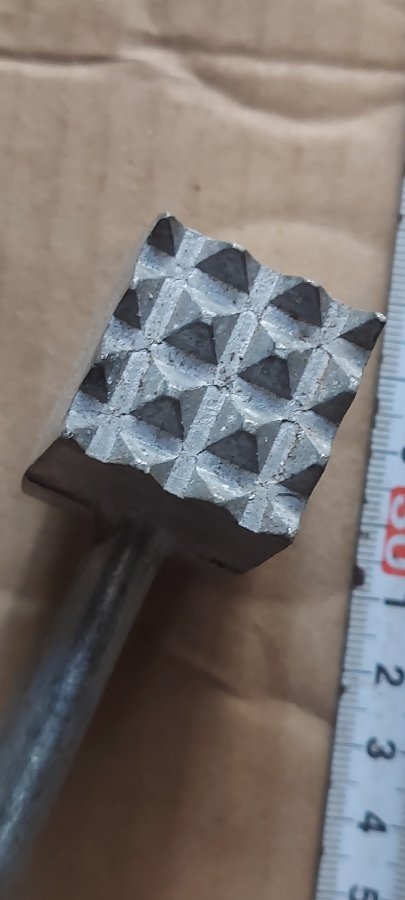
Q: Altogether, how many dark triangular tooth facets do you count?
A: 12